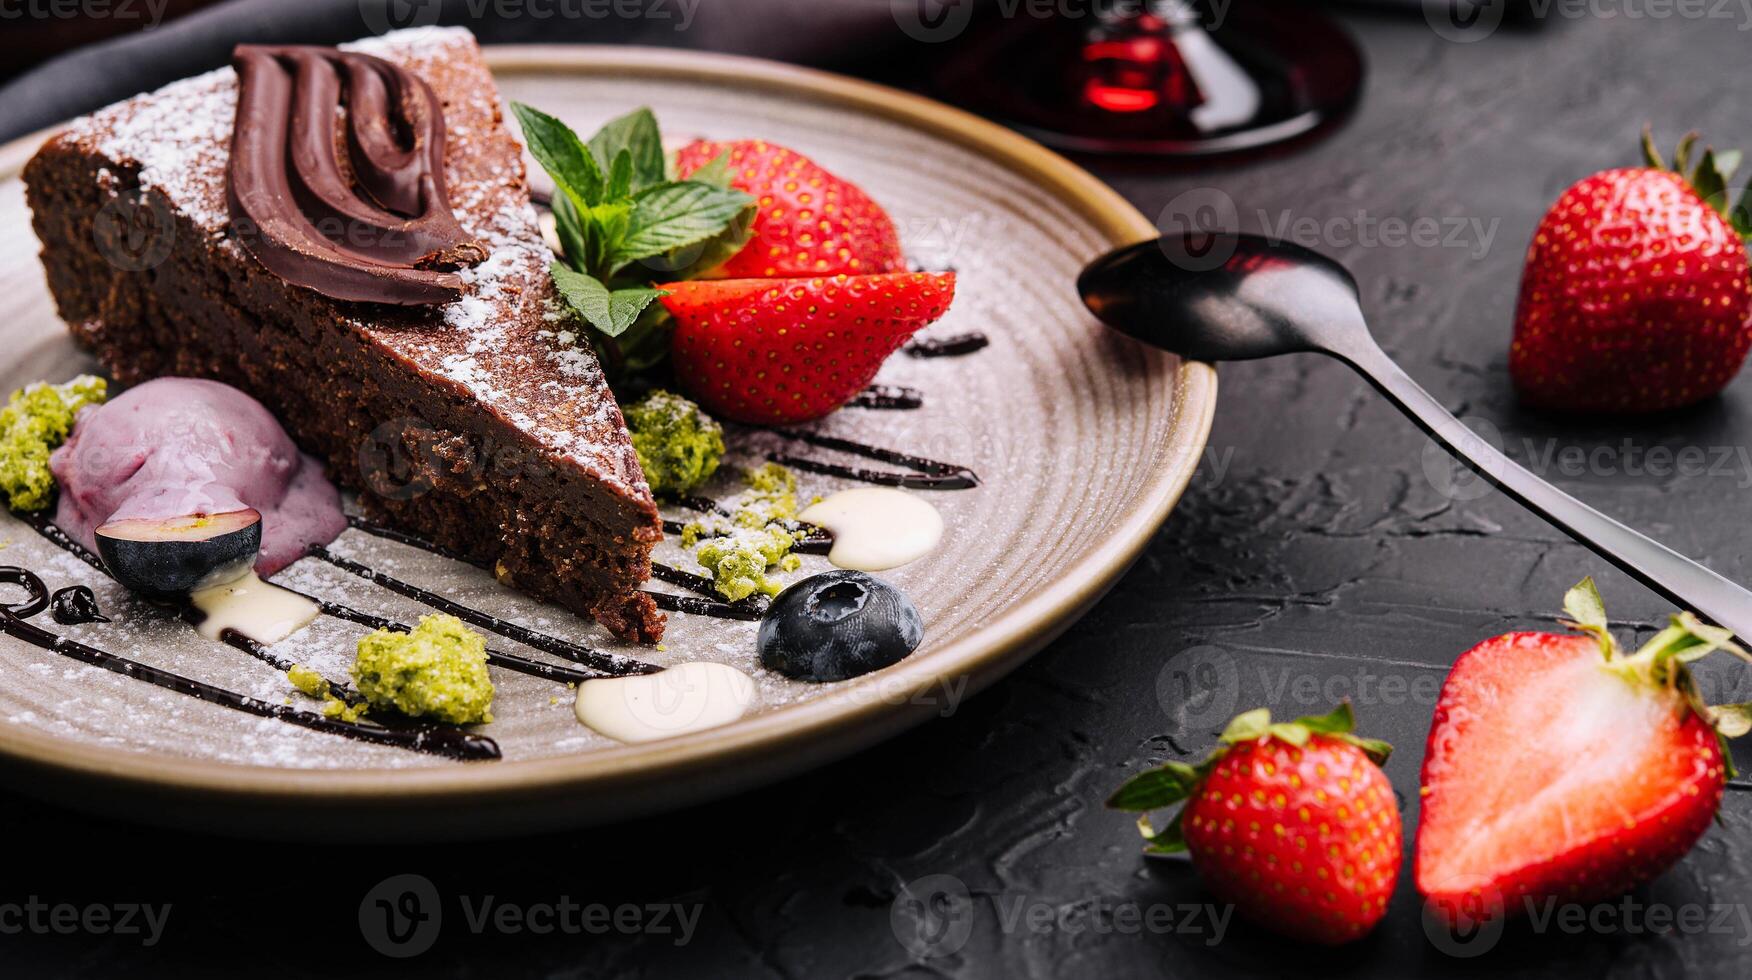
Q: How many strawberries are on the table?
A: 3